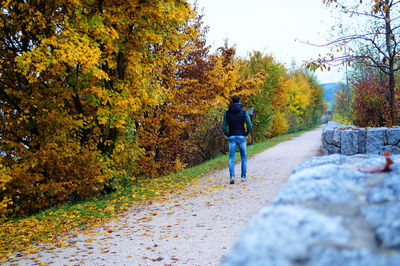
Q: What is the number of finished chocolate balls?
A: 0